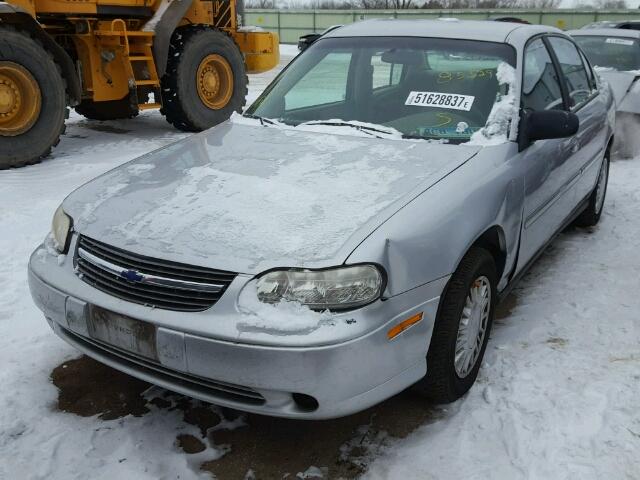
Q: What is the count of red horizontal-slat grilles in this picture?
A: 0